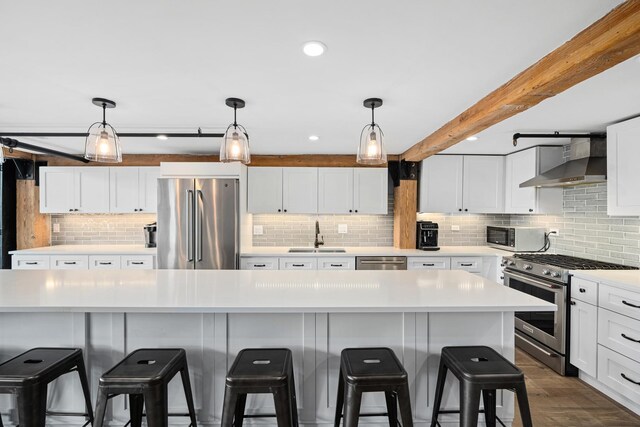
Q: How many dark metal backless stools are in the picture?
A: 5